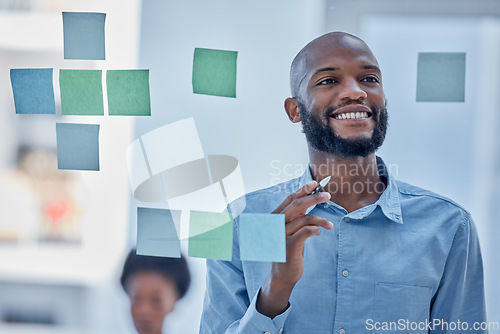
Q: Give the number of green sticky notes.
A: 4